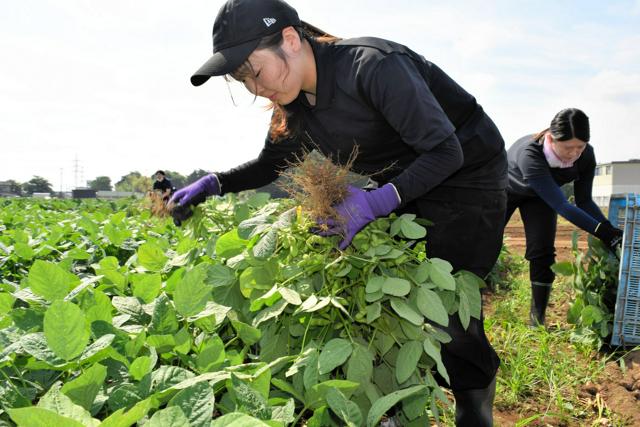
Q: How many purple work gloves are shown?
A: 2